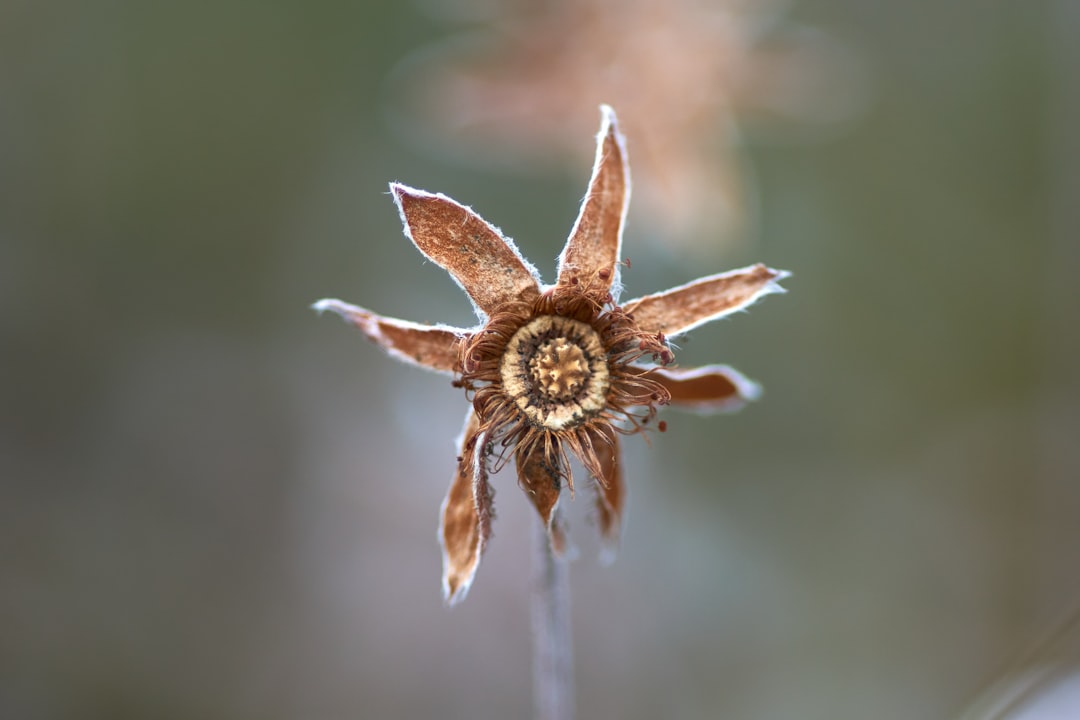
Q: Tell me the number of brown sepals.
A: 8